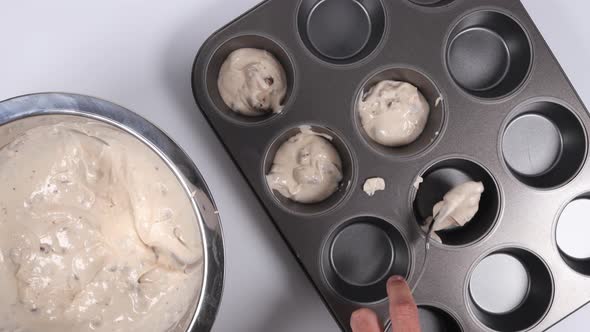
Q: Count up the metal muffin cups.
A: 12